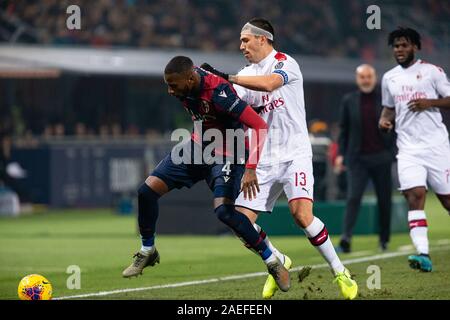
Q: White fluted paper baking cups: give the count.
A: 0